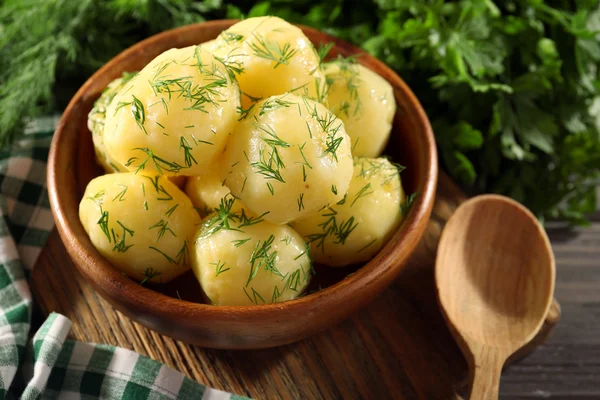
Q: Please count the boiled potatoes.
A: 9